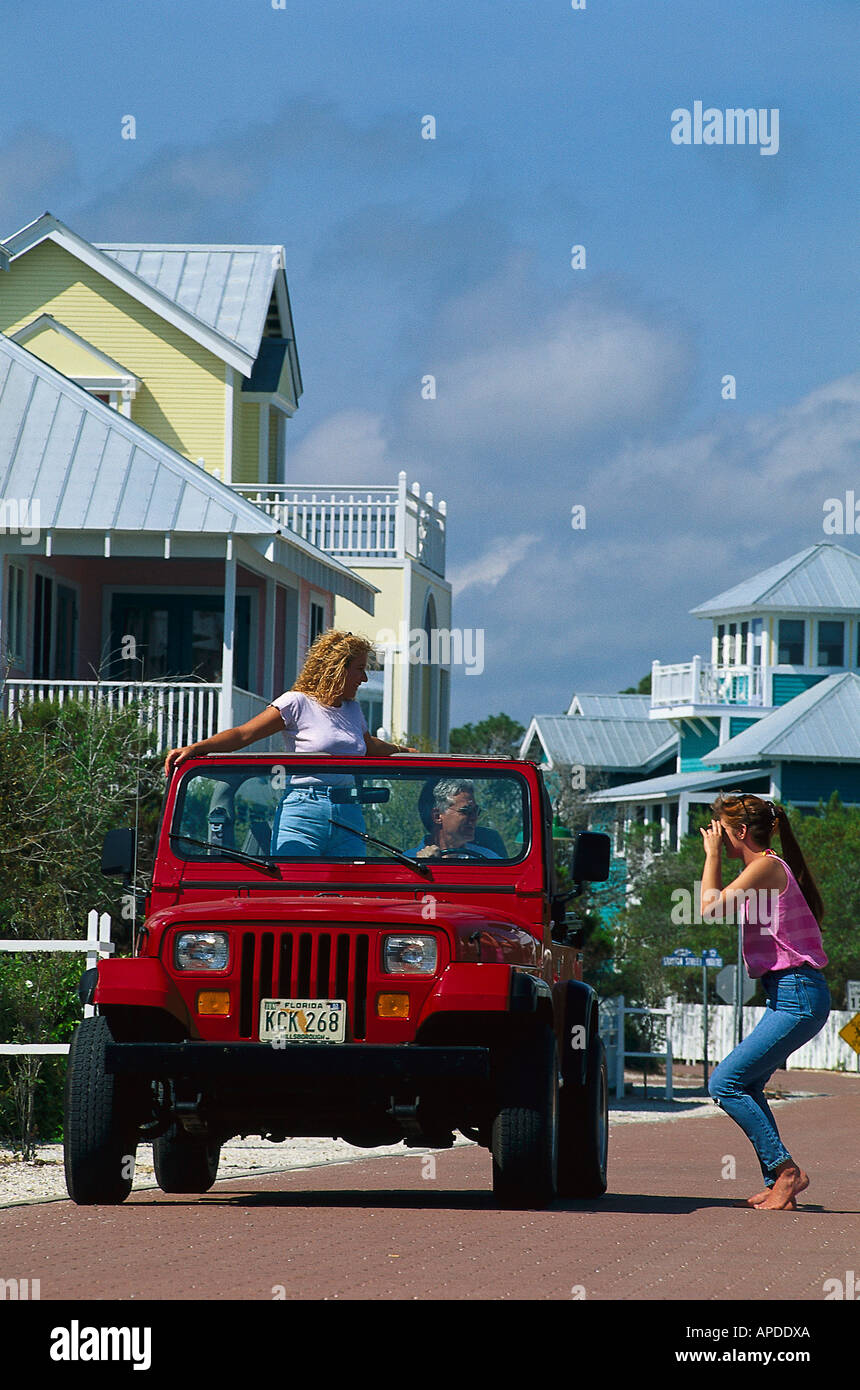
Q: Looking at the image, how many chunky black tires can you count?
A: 4